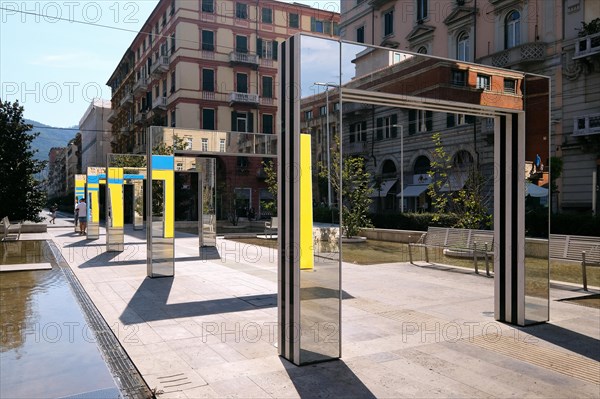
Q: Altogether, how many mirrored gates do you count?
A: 5